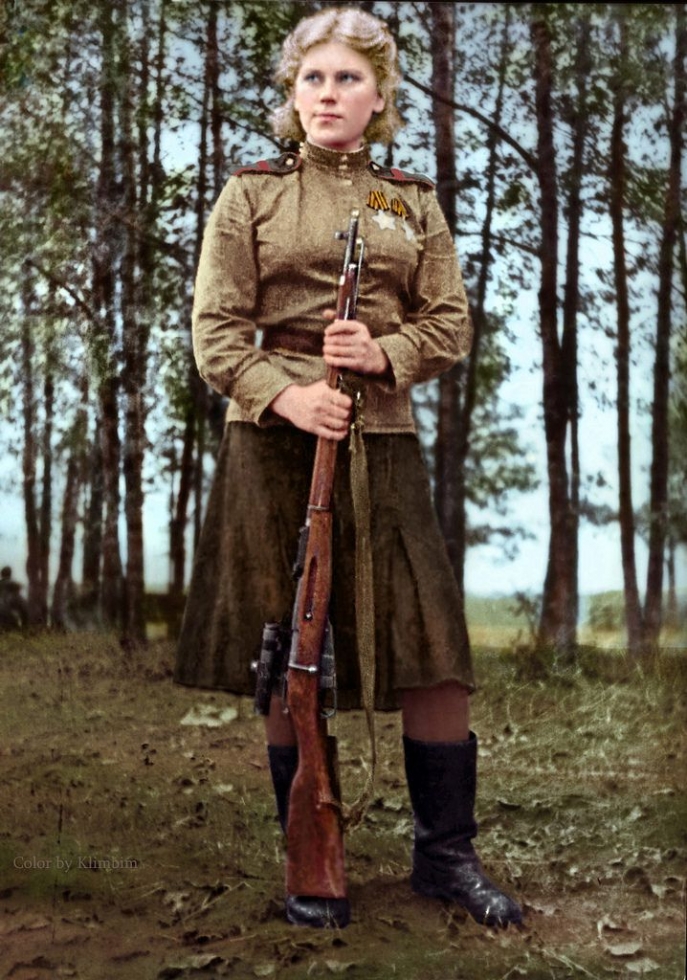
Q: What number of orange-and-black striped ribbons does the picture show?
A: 2